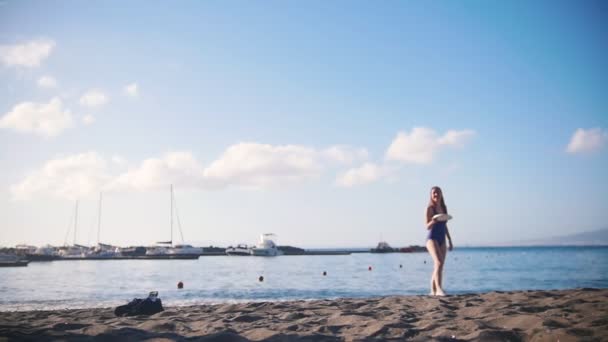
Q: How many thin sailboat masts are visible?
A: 3